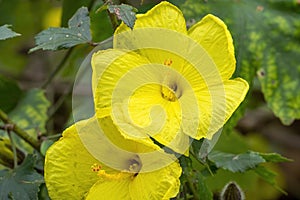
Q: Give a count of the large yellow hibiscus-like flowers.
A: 2